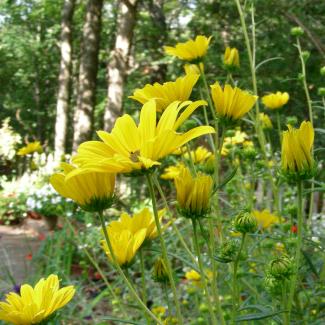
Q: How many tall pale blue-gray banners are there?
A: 0